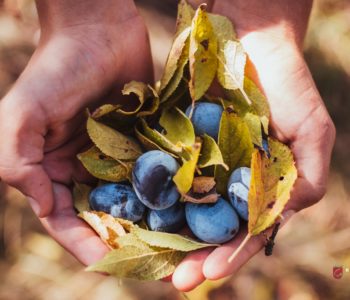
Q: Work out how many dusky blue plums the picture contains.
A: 6